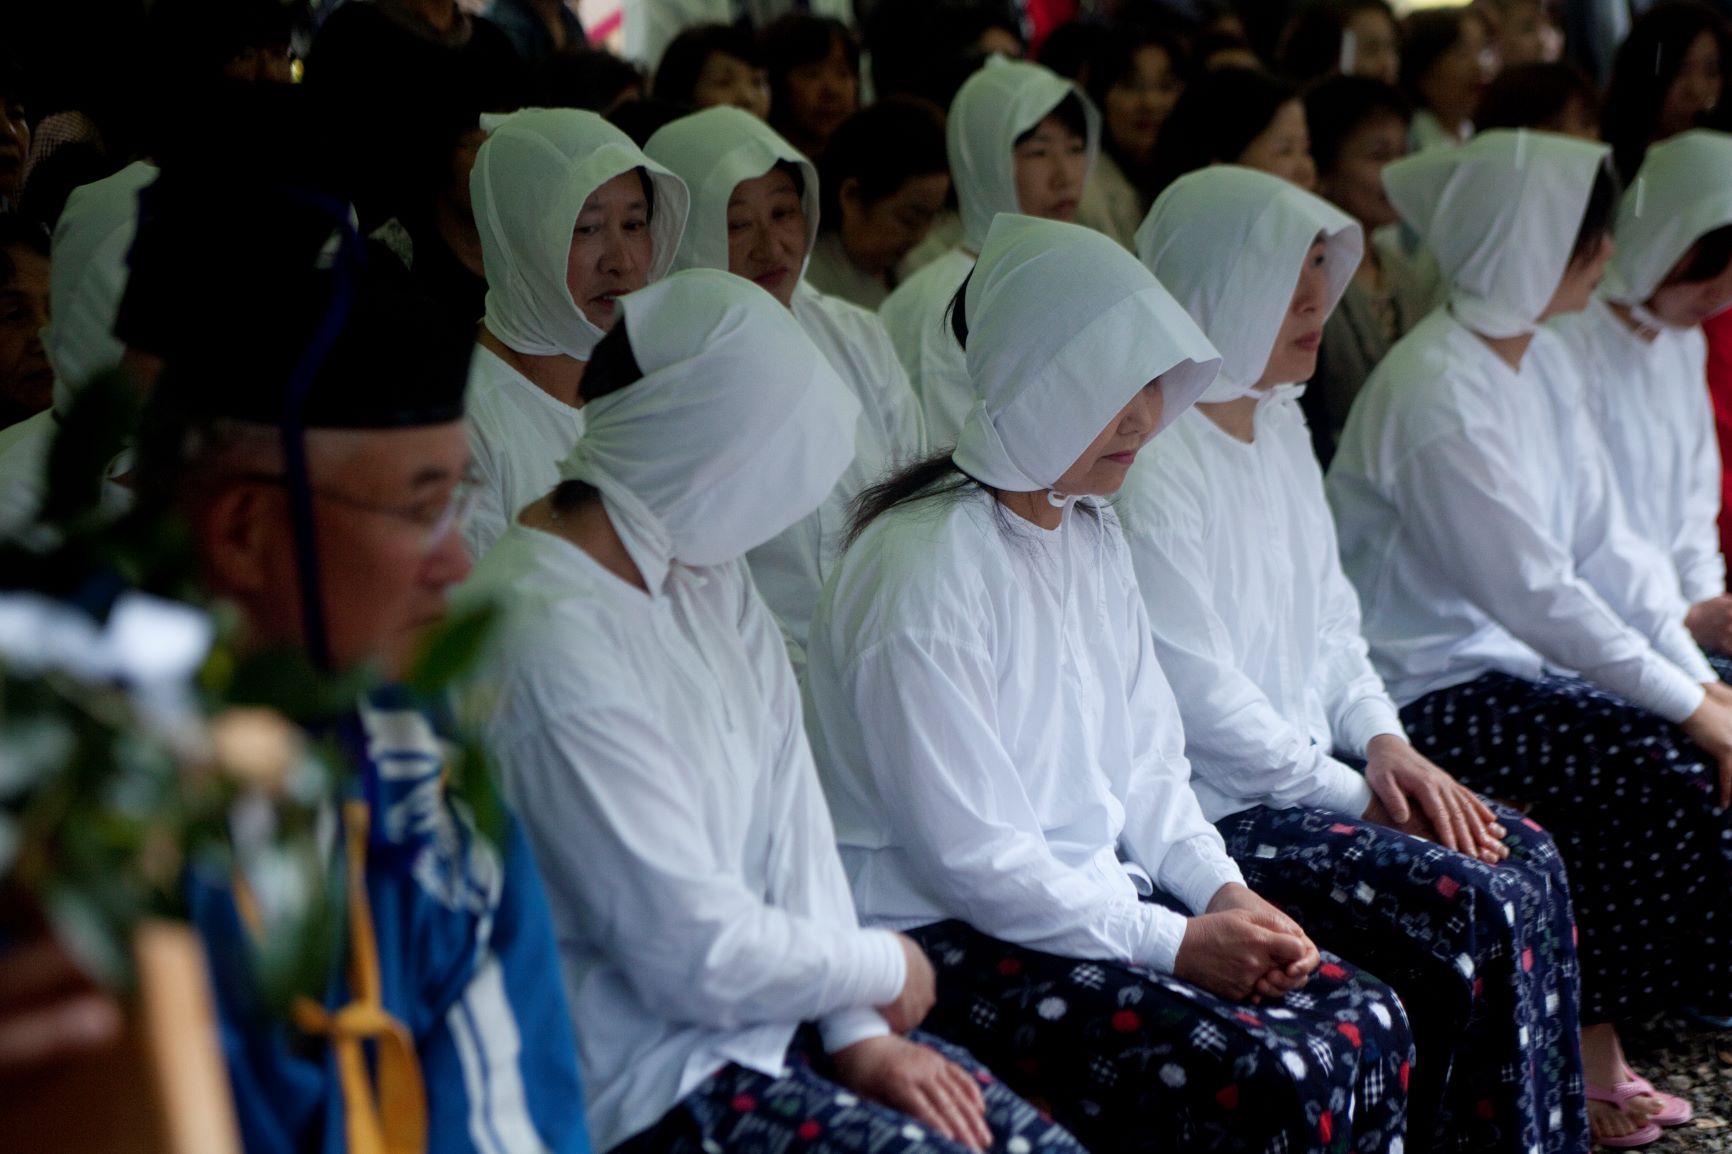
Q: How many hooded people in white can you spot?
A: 9